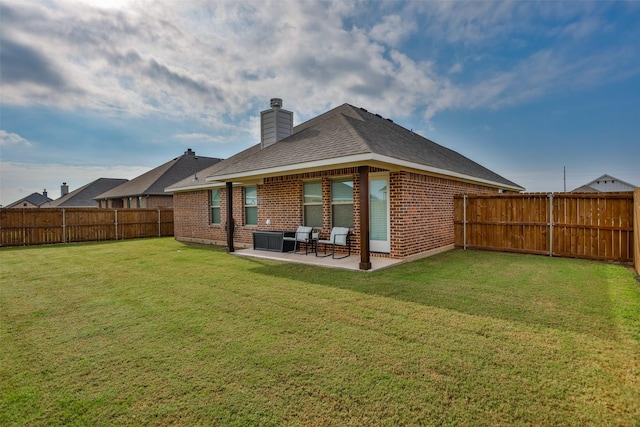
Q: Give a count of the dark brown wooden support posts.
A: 2